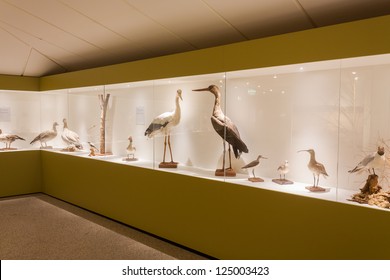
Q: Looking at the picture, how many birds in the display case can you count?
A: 11